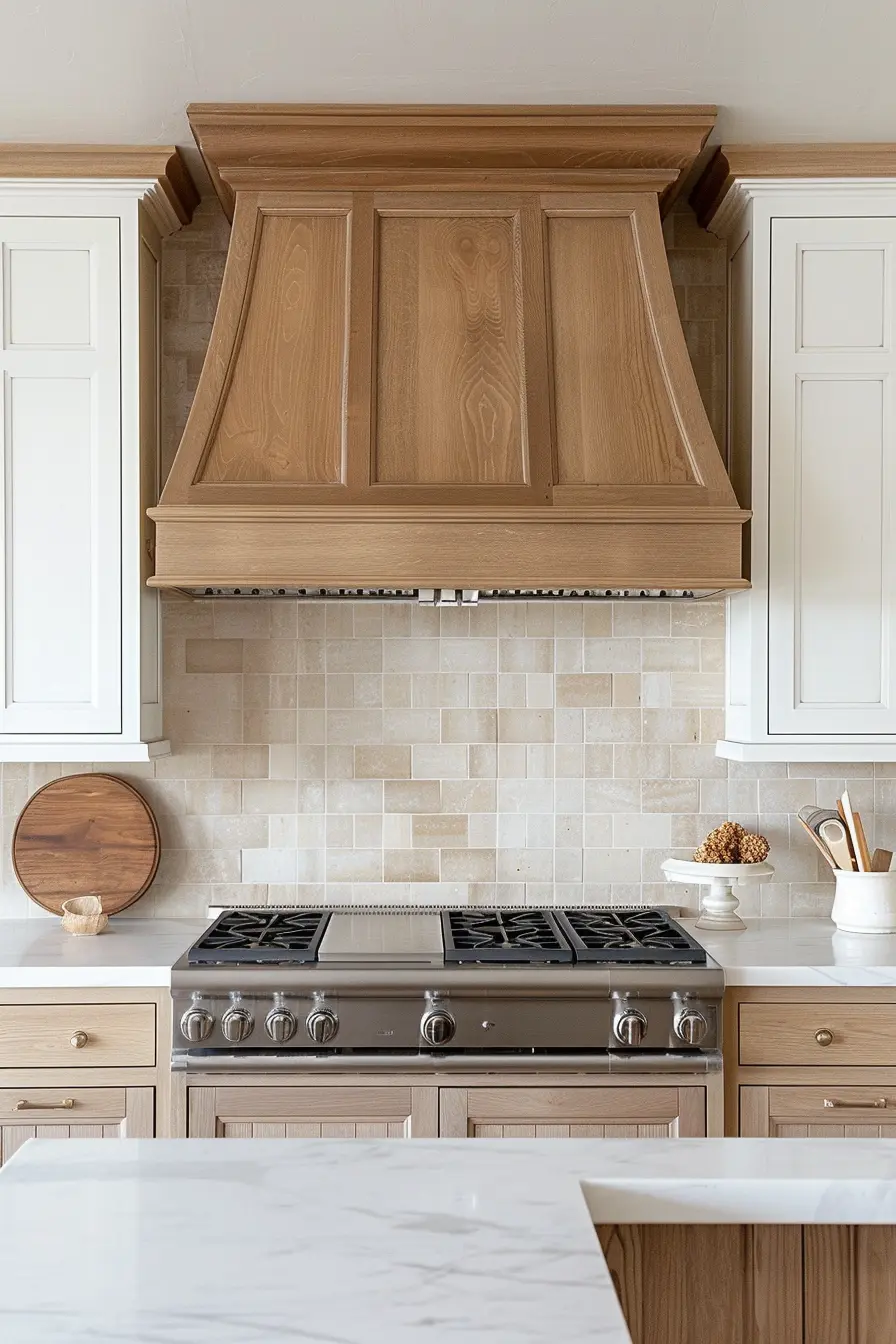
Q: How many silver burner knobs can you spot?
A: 7